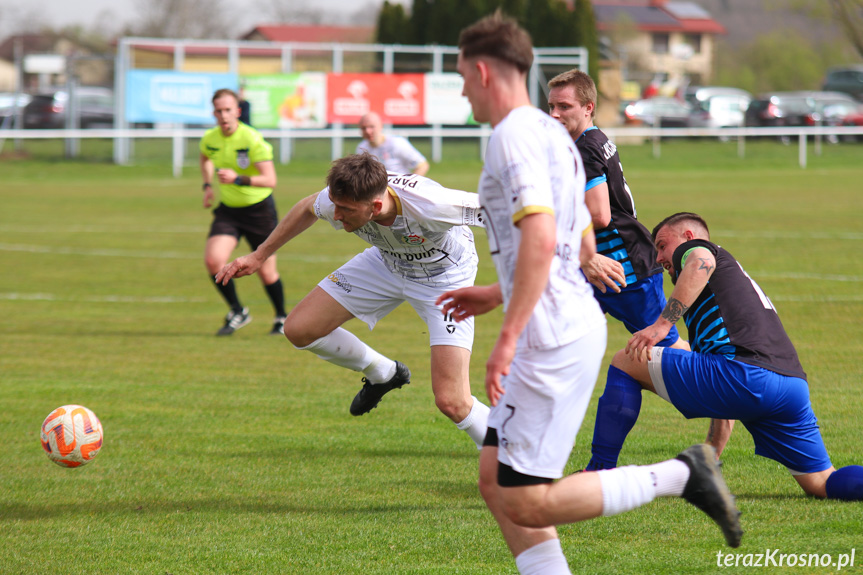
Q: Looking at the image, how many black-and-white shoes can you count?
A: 2